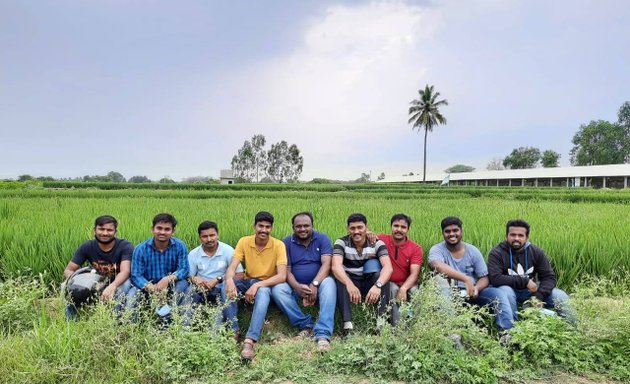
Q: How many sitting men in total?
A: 9